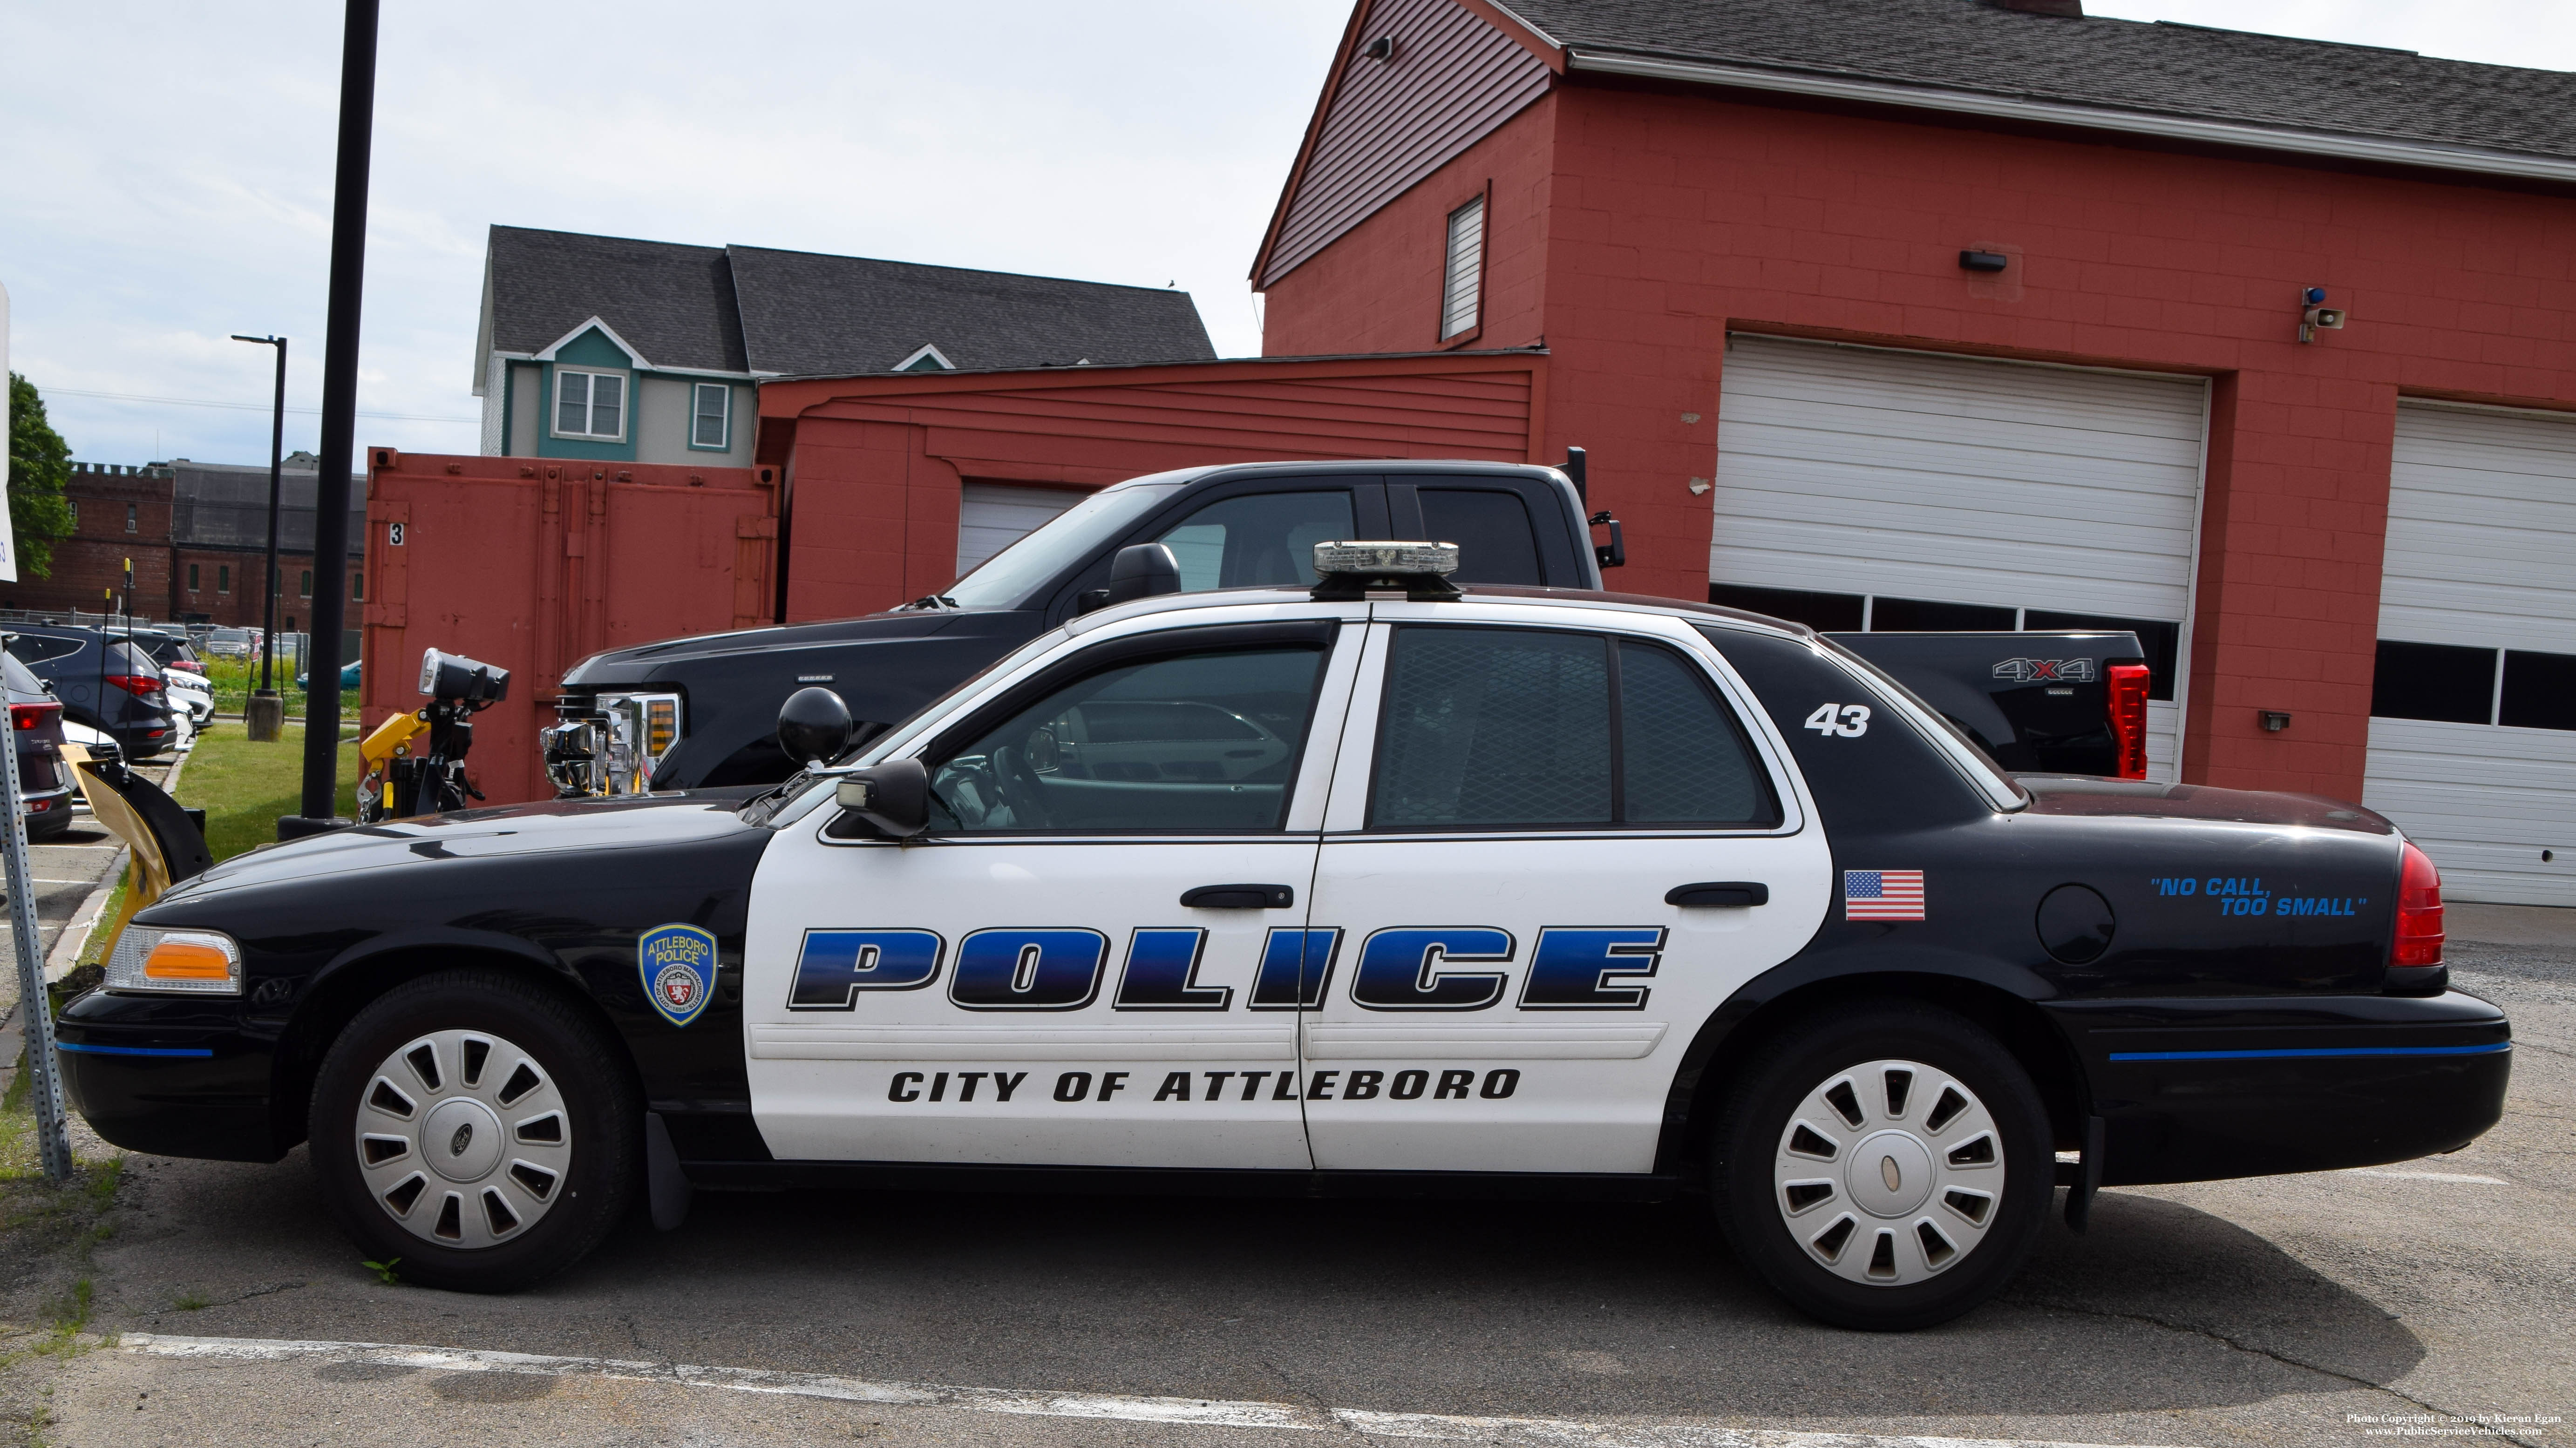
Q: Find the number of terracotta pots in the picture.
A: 0